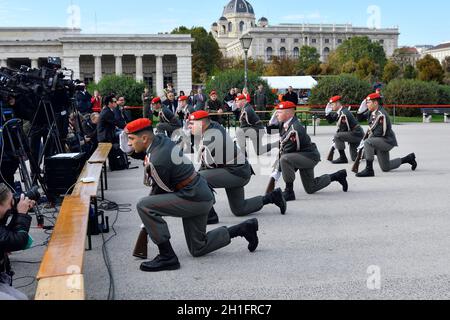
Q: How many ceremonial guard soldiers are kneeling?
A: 8